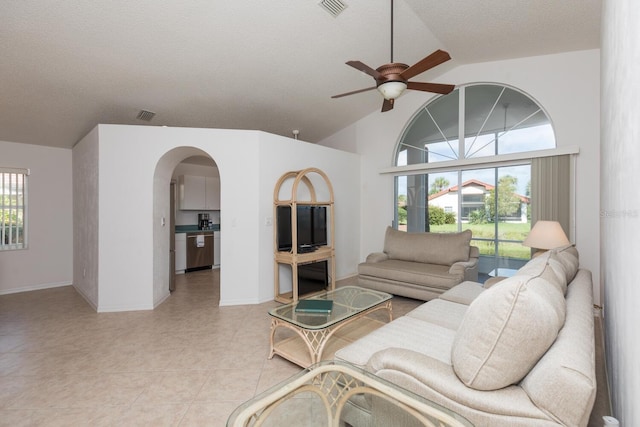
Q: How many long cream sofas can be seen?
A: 1